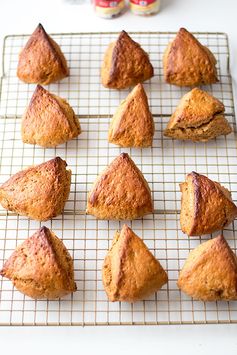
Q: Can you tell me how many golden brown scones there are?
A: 12